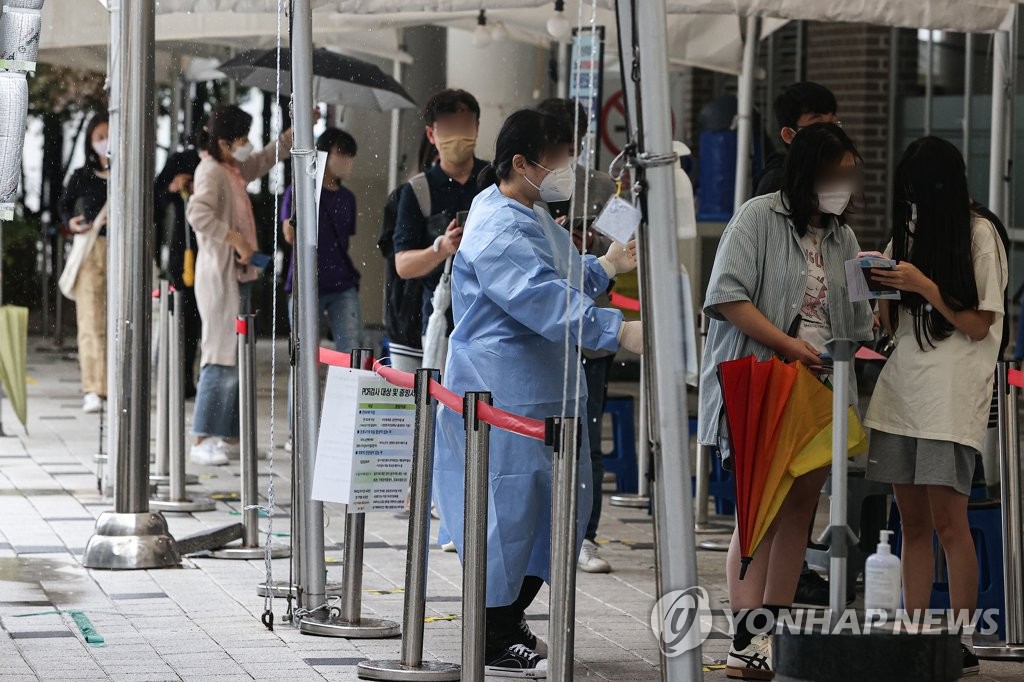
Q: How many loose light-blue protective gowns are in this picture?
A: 1